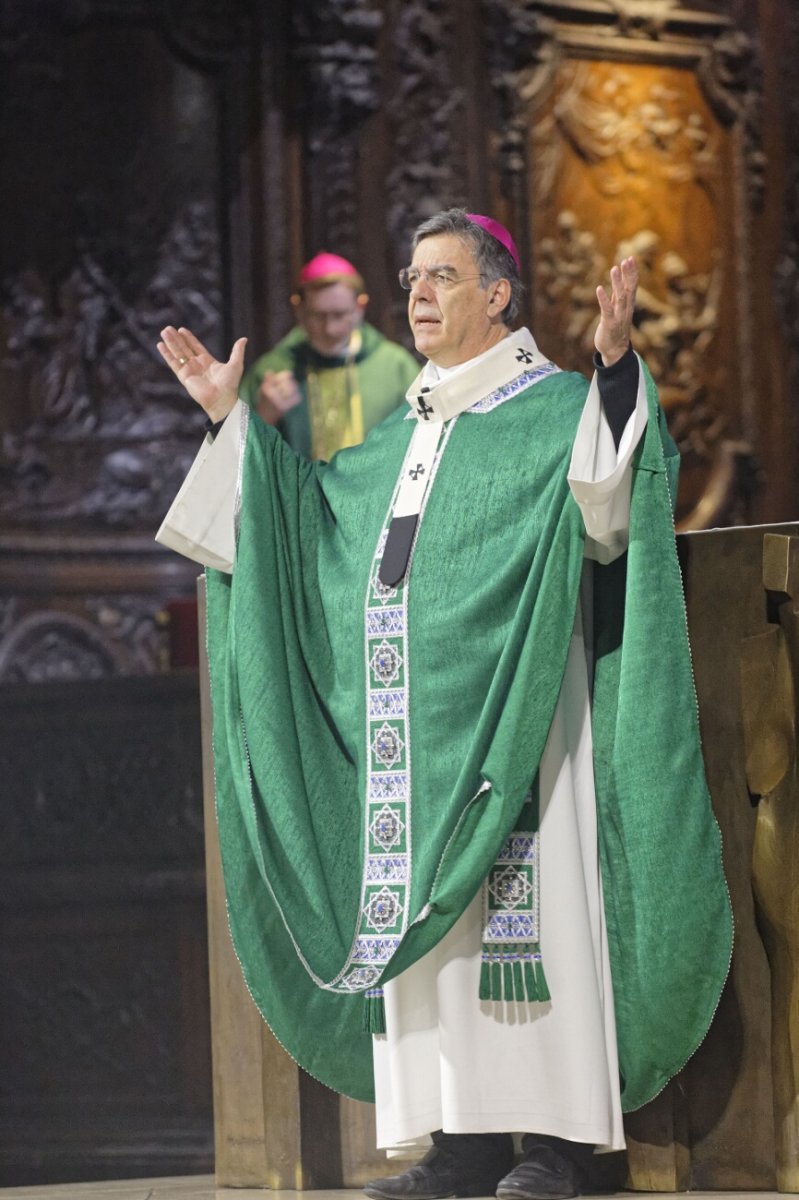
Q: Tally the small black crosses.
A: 3